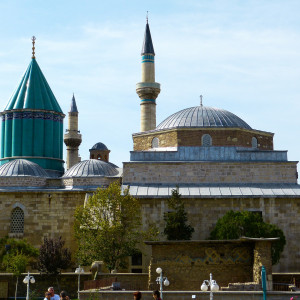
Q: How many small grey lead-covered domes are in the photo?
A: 3